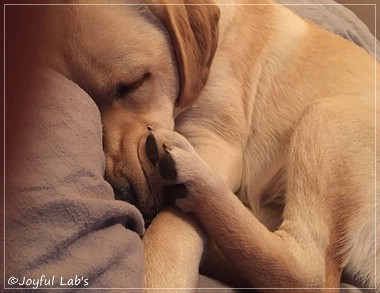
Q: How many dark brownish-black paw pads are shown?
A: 3